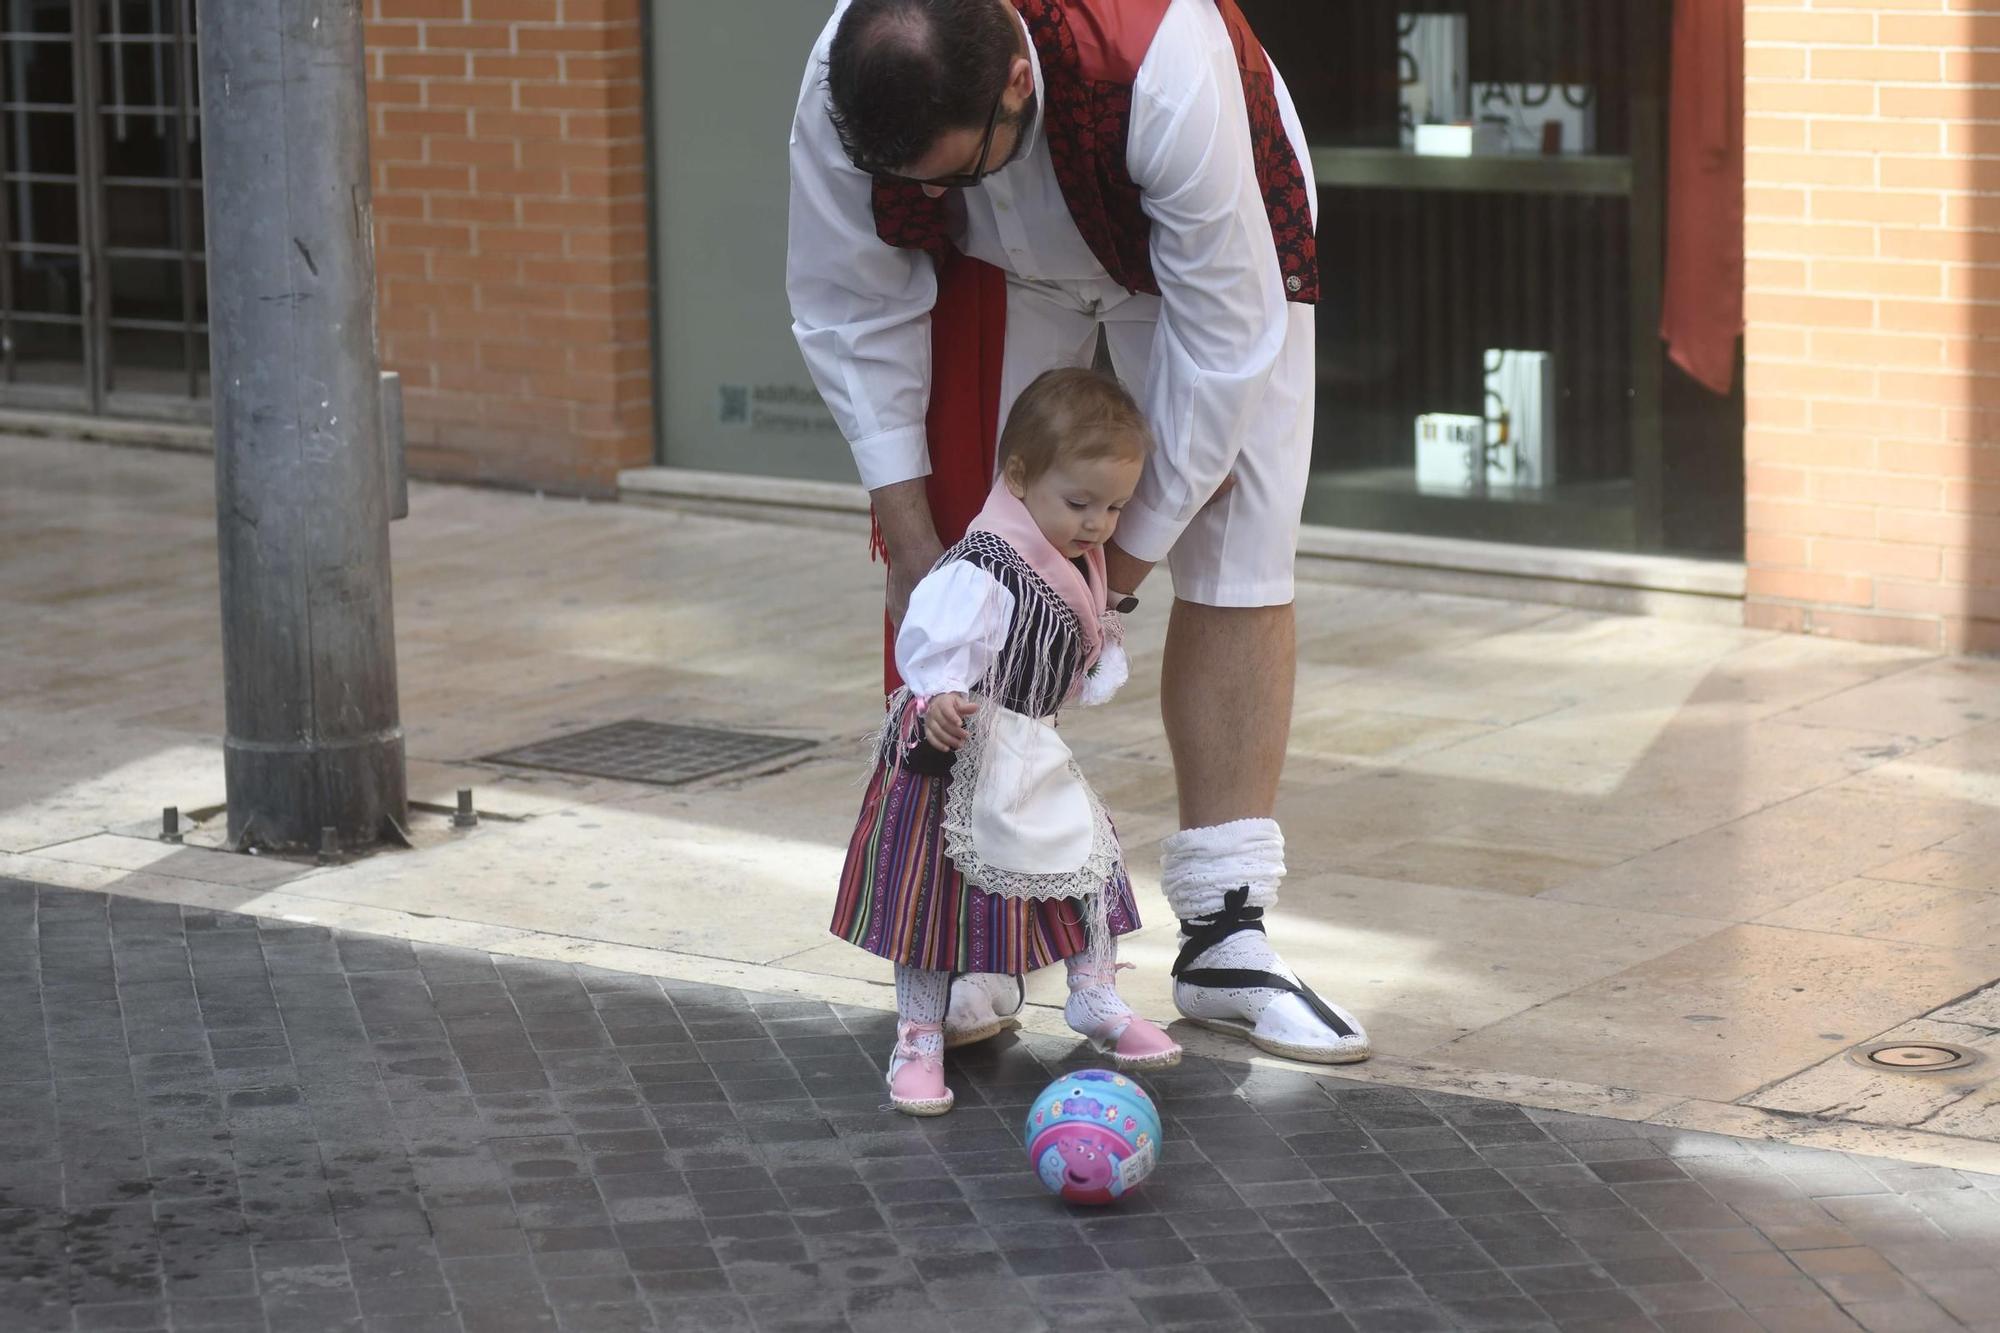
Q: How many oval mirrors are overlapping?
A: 0